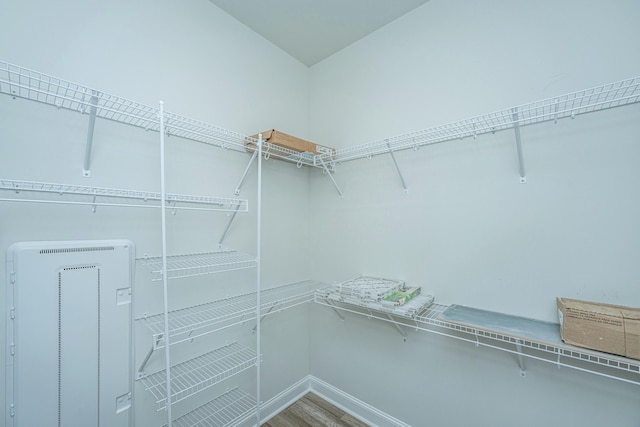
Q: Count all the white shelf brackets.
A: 11